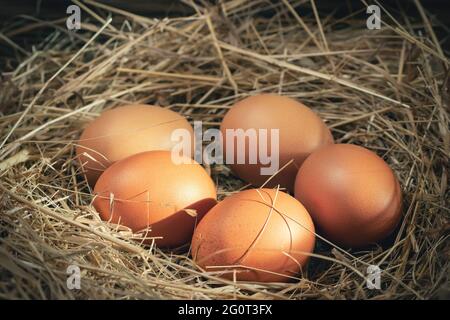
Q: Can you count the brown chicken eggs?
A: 5